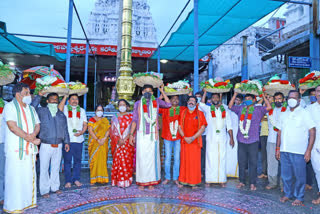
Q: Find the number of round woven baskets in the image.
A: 9